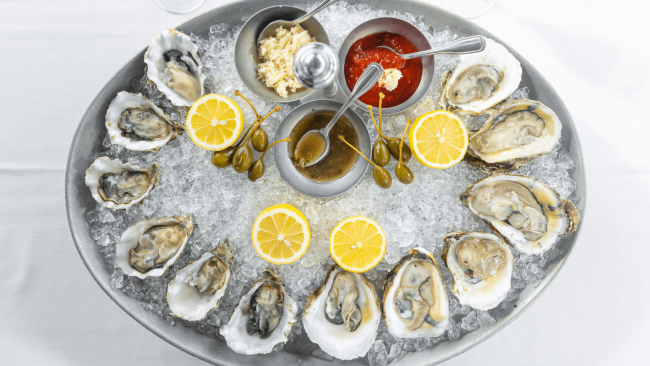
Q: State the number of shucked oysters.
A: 12